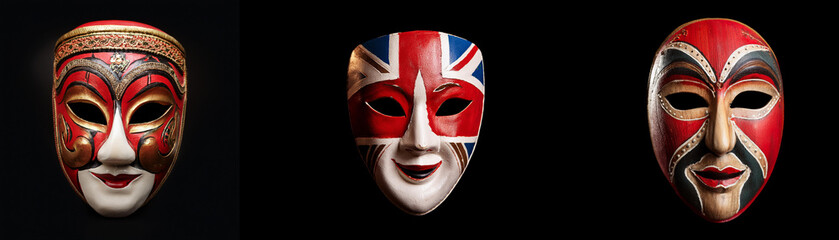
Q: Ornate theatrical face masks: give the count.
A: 3